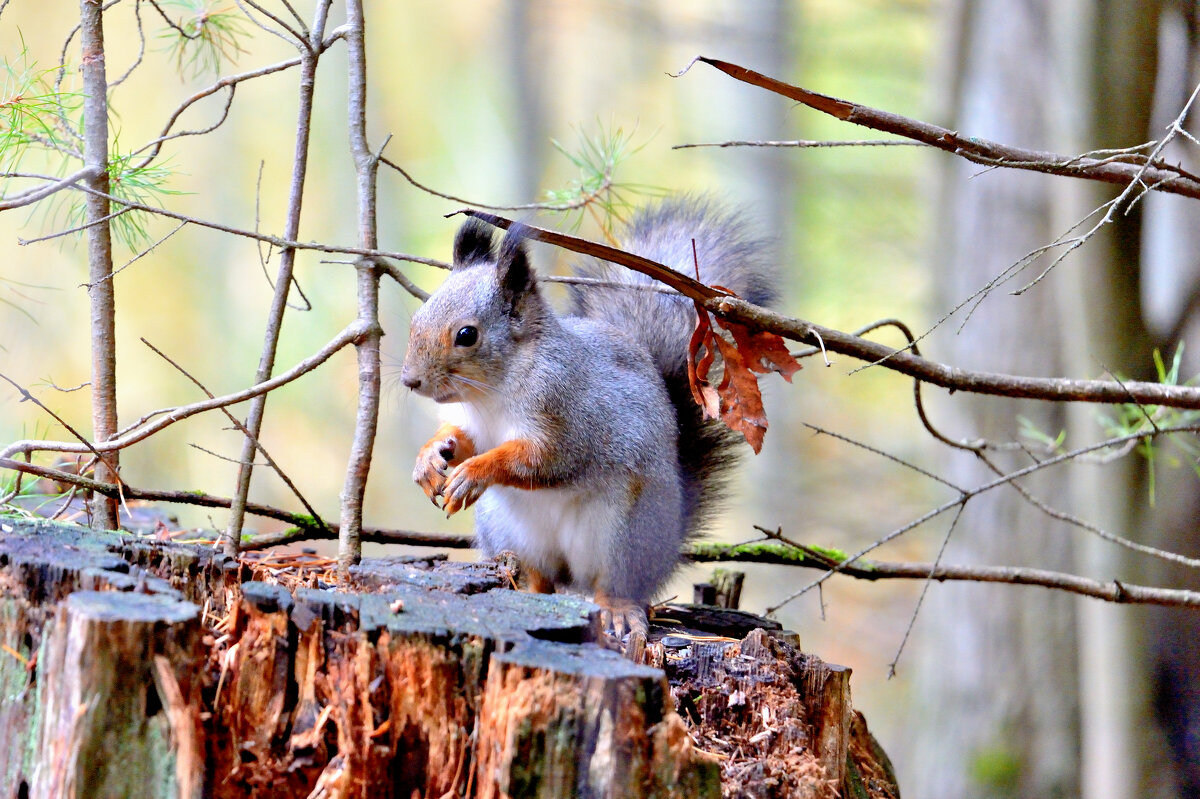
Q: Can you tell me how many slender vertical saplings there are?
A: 3